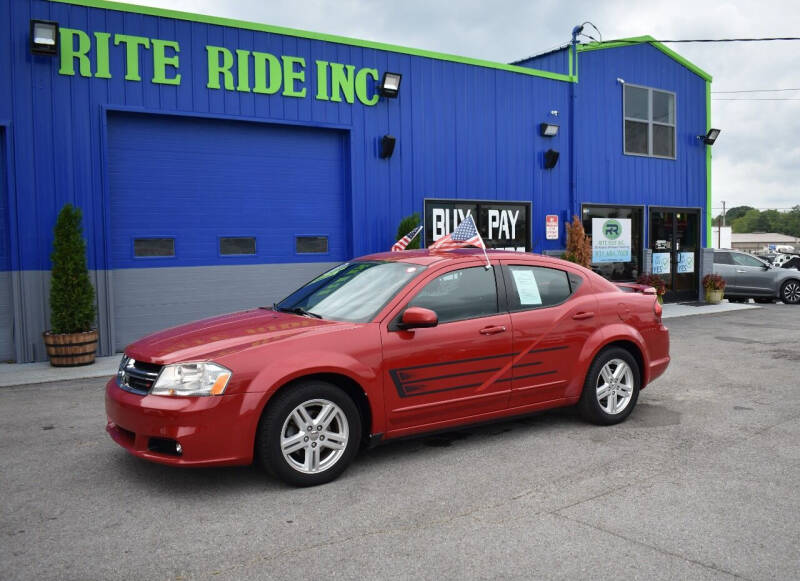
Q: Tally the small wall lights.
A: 4